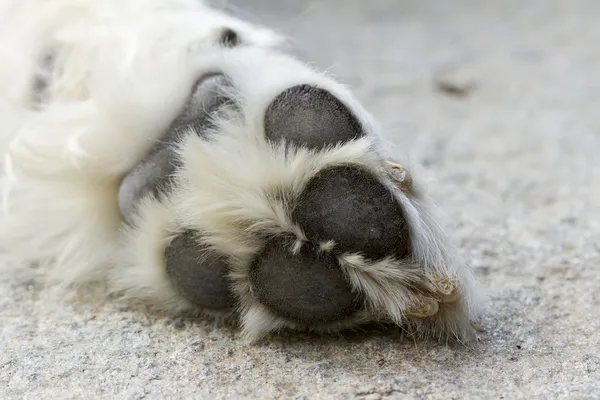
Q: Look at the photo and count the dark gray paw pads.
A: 5